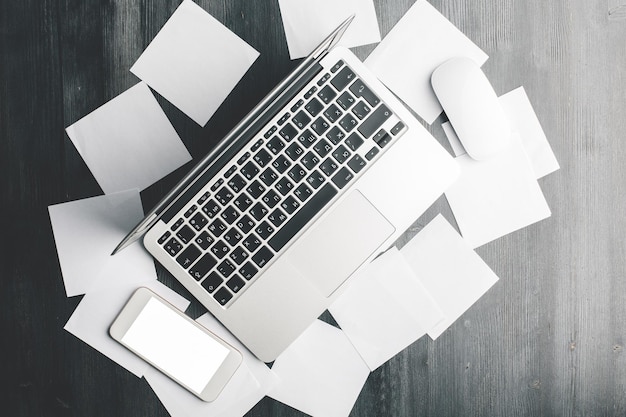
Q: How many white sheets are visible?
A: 12